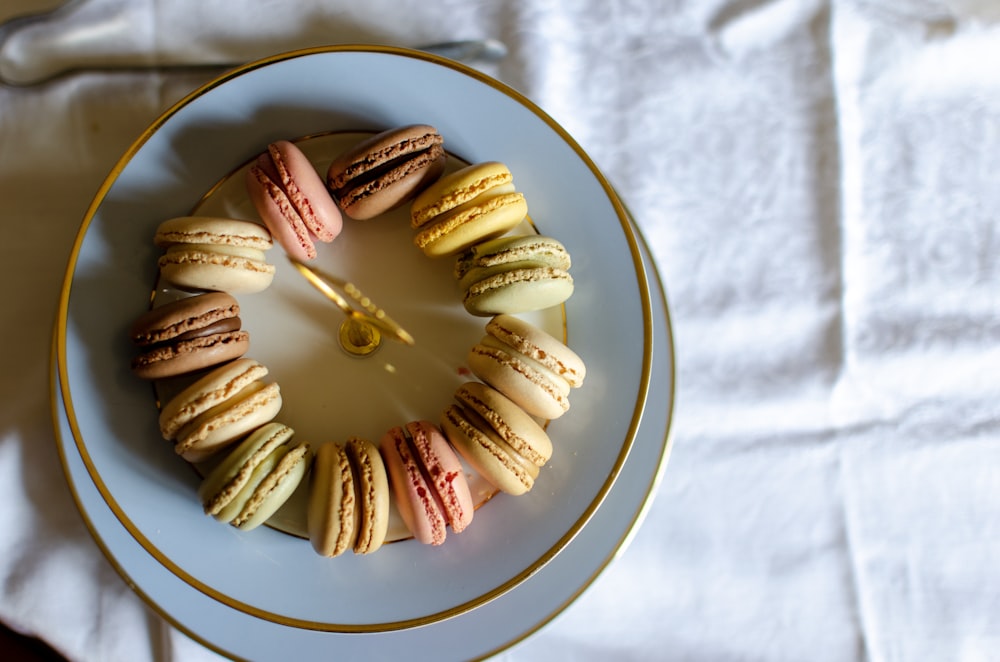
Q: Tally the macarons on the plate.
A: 12